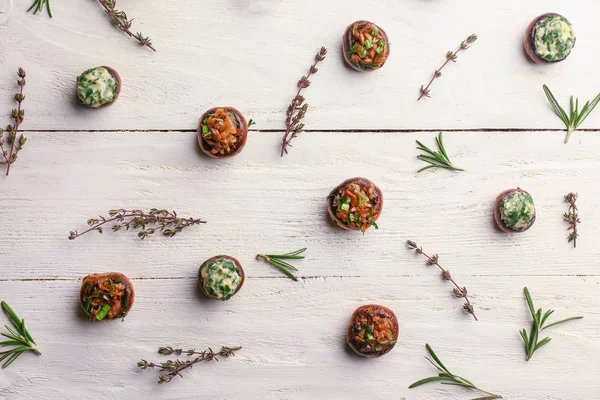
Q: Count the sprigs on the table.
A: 15